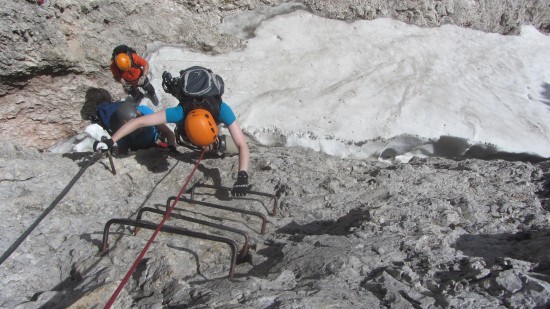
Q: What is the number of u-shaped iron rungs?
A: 4